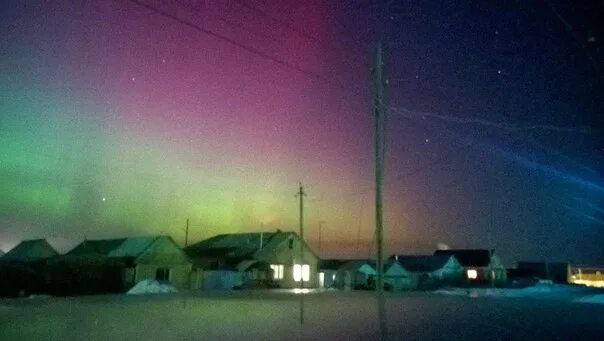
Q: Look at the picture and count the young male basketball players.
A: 0